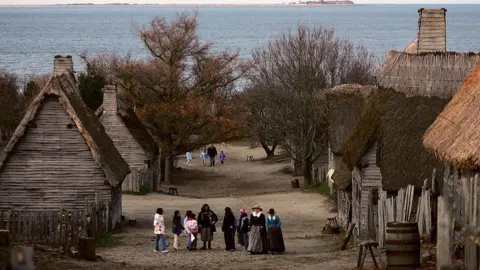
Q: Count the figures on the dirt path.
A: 13